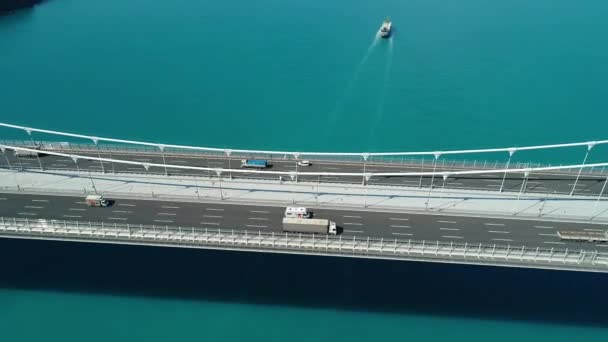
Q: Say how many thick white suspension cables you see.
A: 2